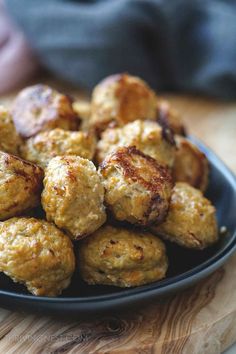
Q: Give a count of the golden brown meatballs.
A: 14